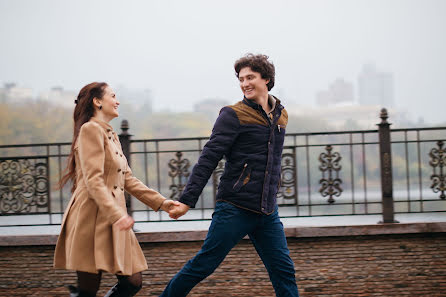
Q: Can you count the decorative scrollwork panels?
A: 5